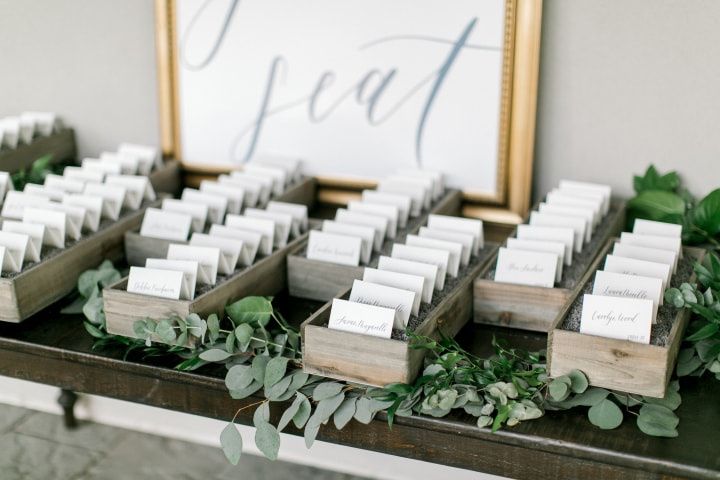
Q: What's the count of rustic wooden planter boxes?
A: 9